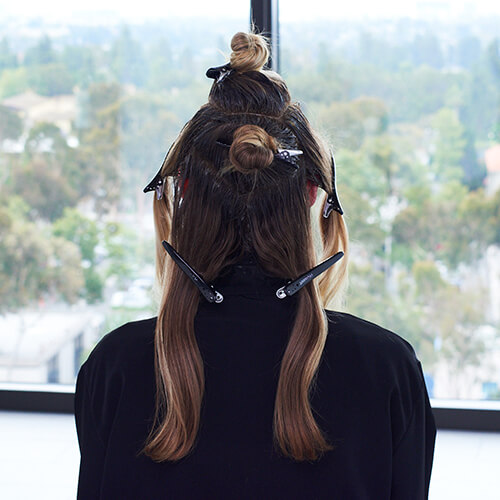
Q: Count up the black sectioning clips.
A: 6